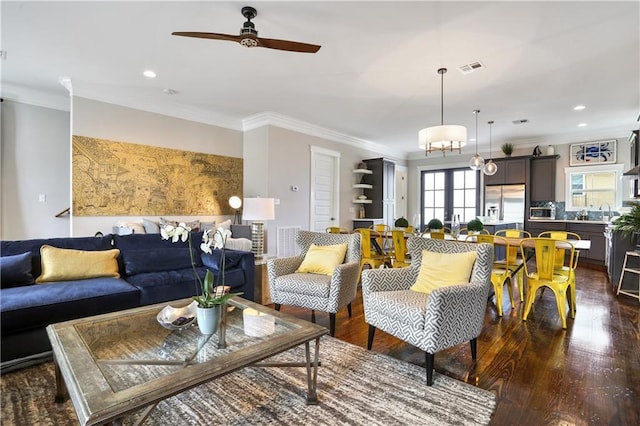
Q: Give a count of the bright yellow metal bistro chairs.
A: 12